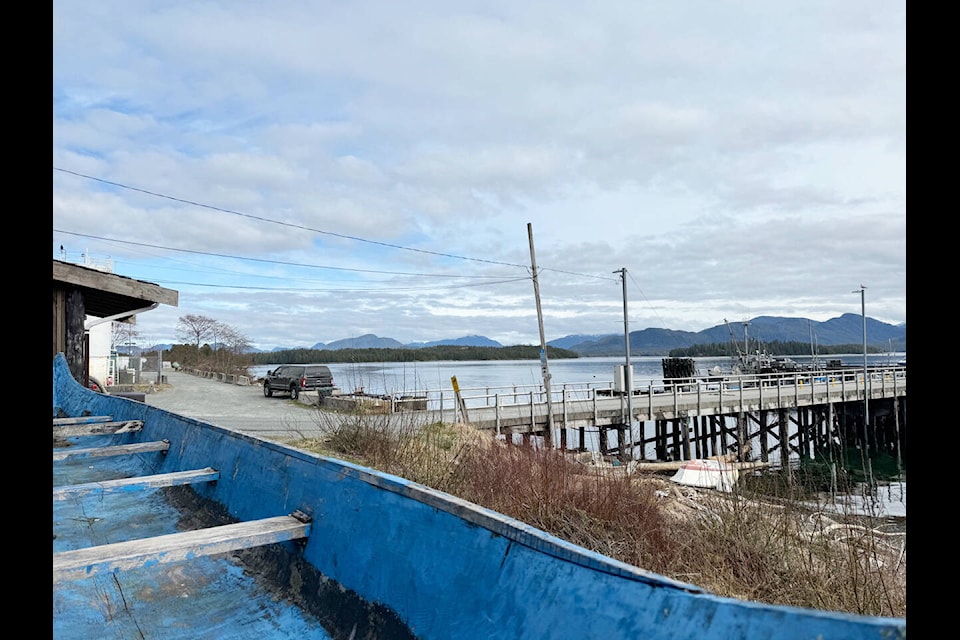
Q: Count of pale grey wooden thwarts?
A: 5